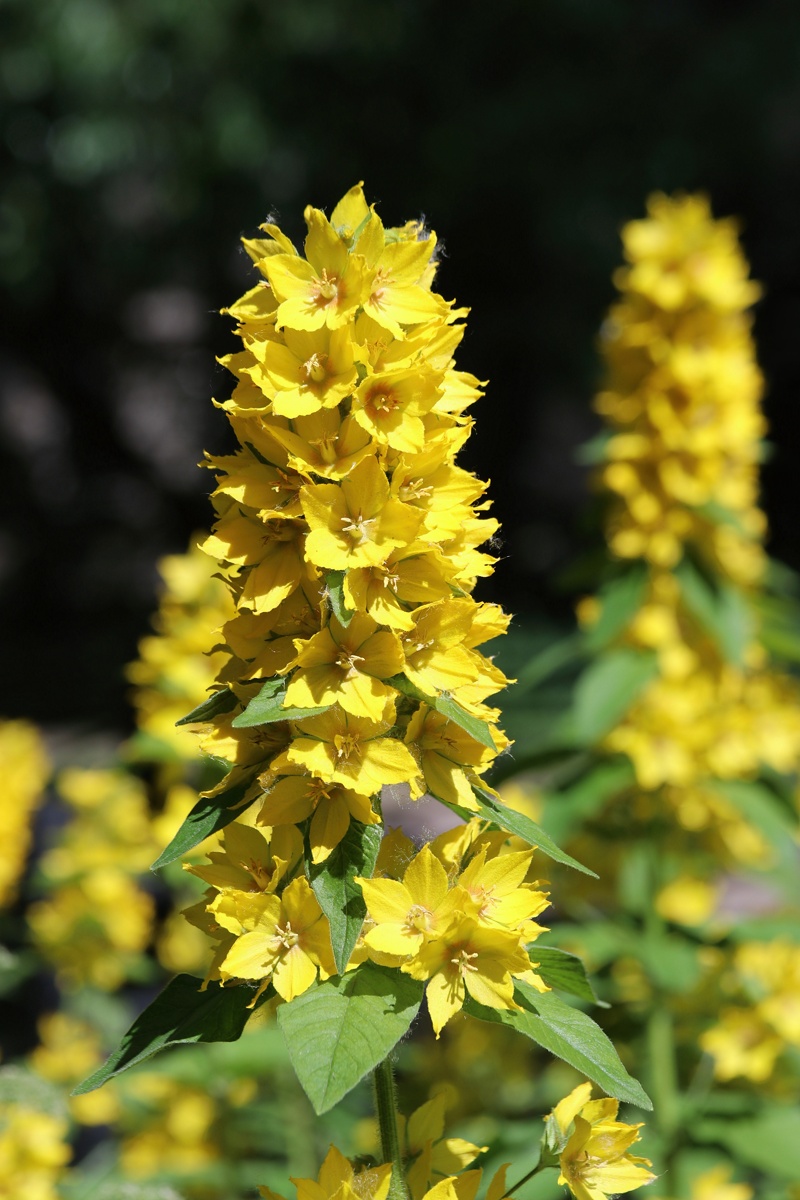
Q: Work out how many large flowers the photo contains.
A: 2